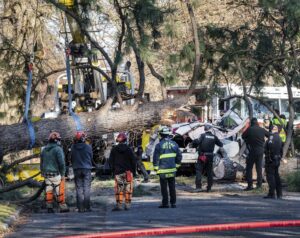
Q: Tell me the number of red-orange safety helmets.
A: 3